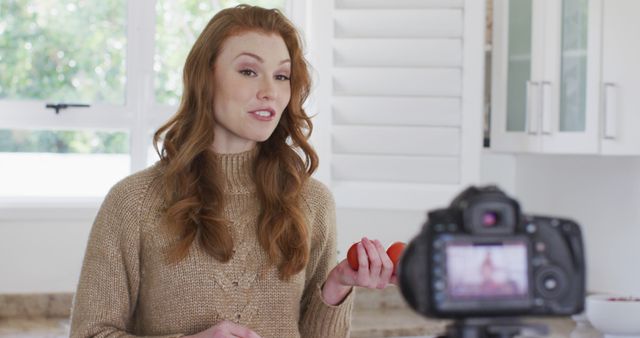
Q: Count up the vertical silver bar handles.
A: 3